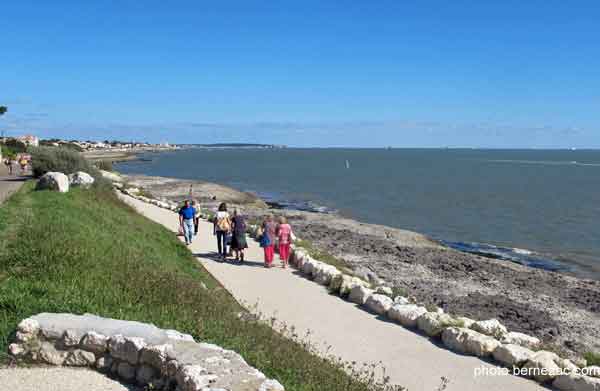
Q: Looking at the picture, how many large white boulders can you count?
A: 2